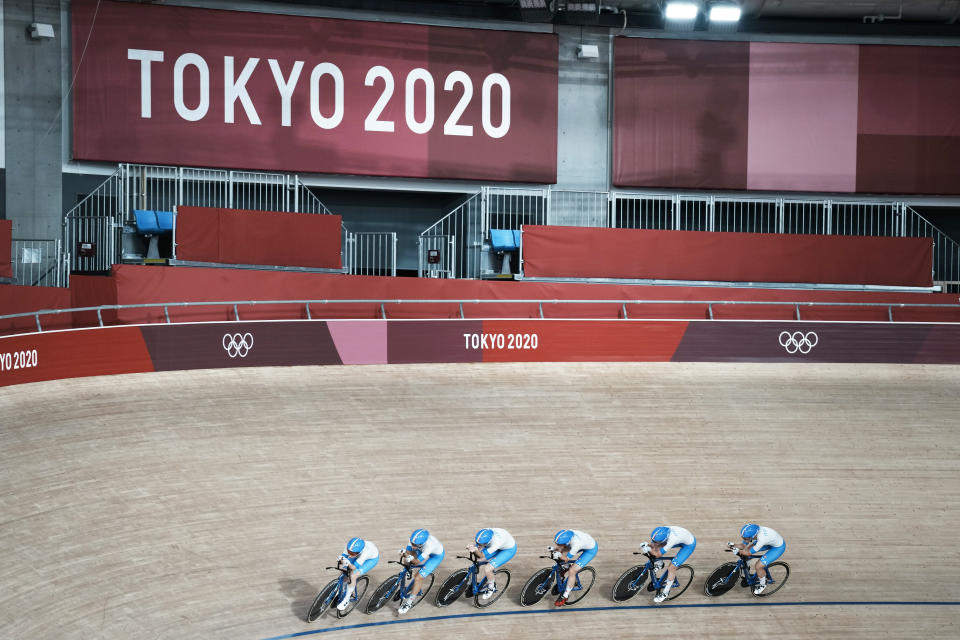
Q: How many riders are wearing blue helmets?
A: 6